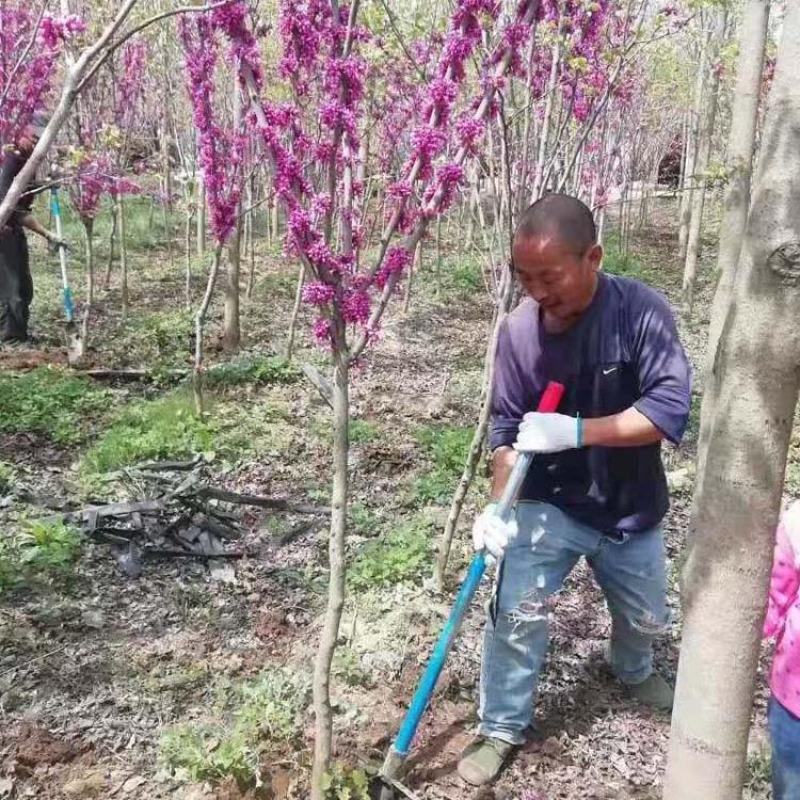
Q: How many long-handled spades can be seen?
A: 2